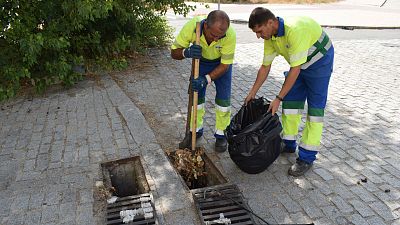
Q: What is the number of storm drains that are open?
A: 2